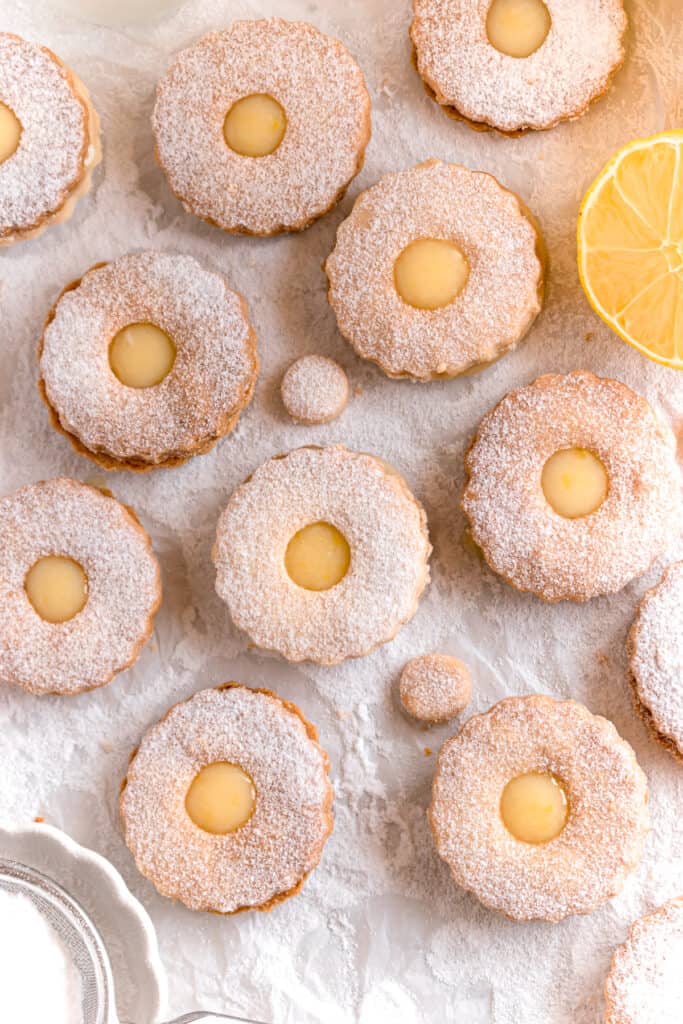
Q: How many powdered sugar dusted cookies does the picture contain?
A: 14